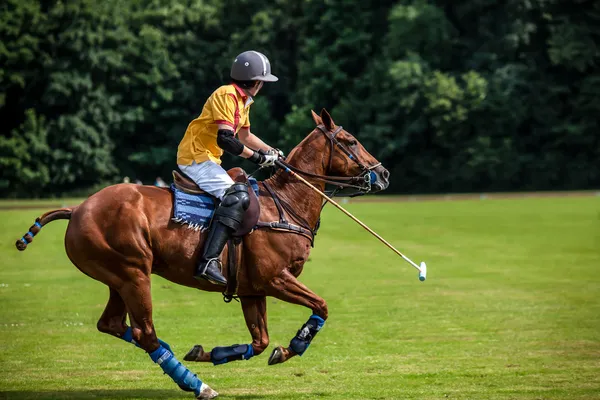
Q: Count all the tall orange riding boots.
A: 0